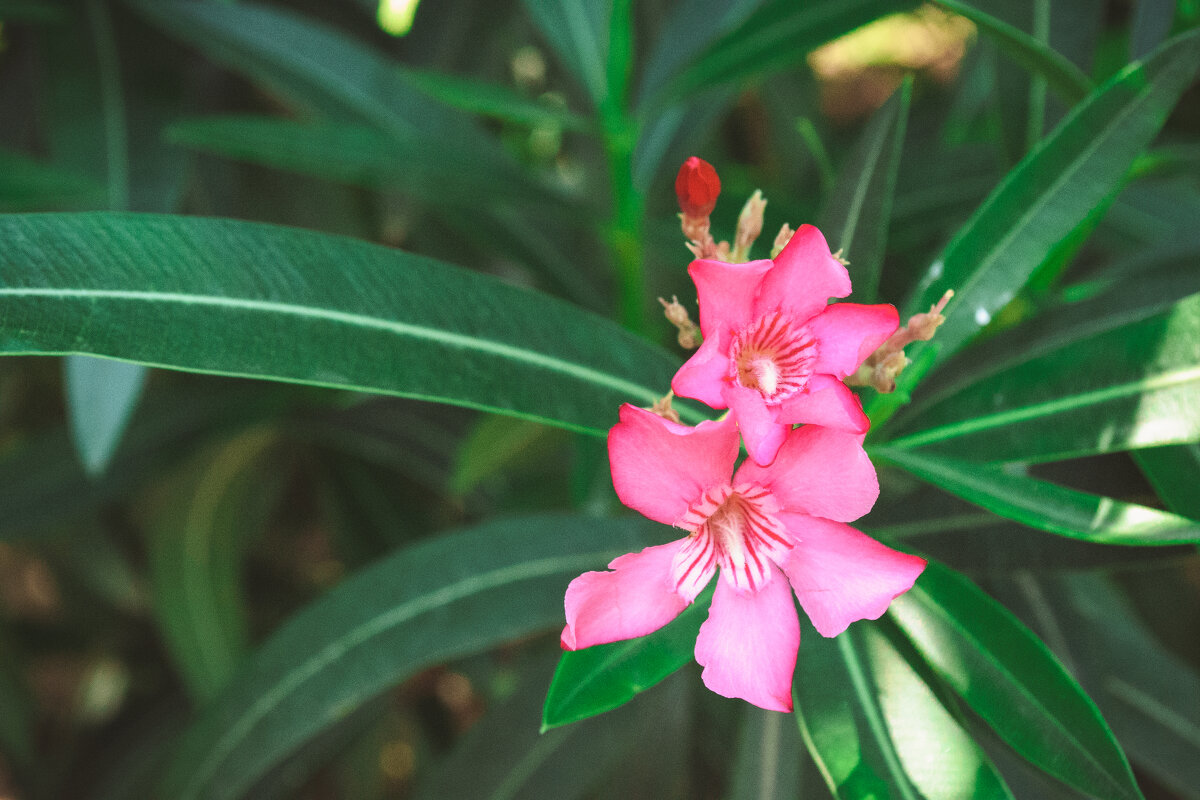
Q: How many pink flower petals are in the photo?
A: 11